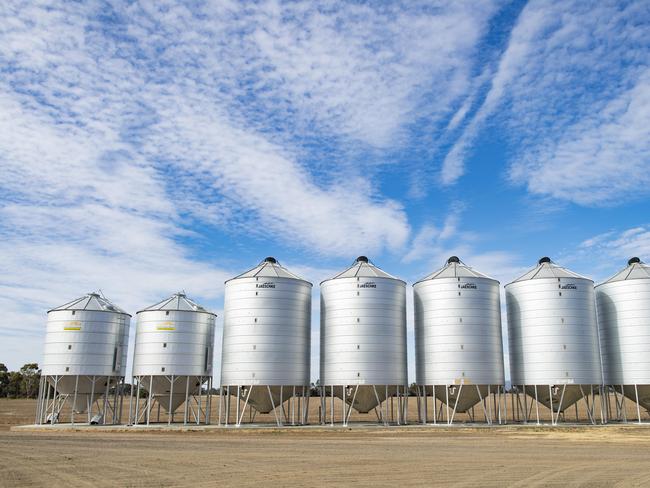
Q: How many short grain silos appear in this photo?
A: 2